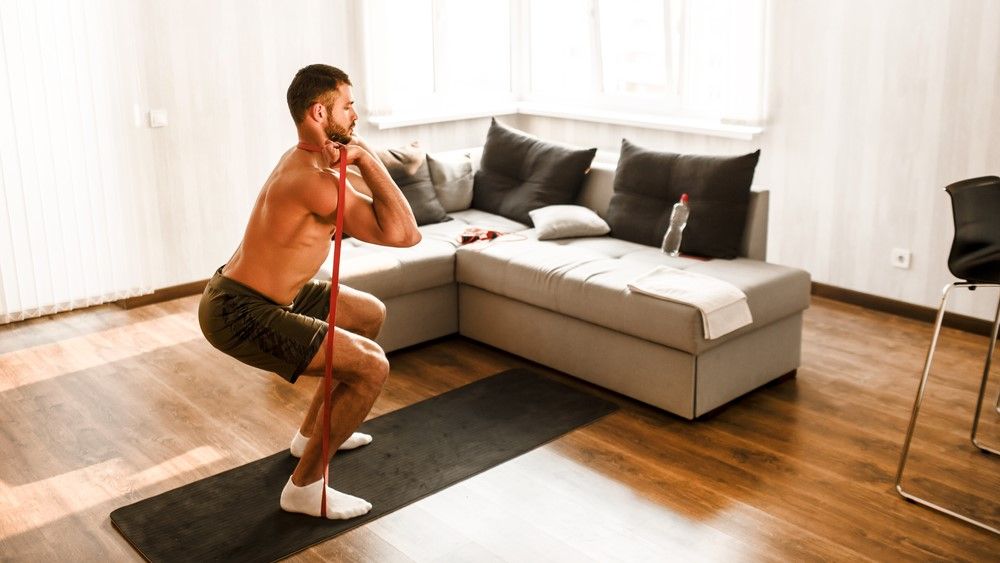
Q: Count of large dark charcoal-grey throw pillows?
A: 3